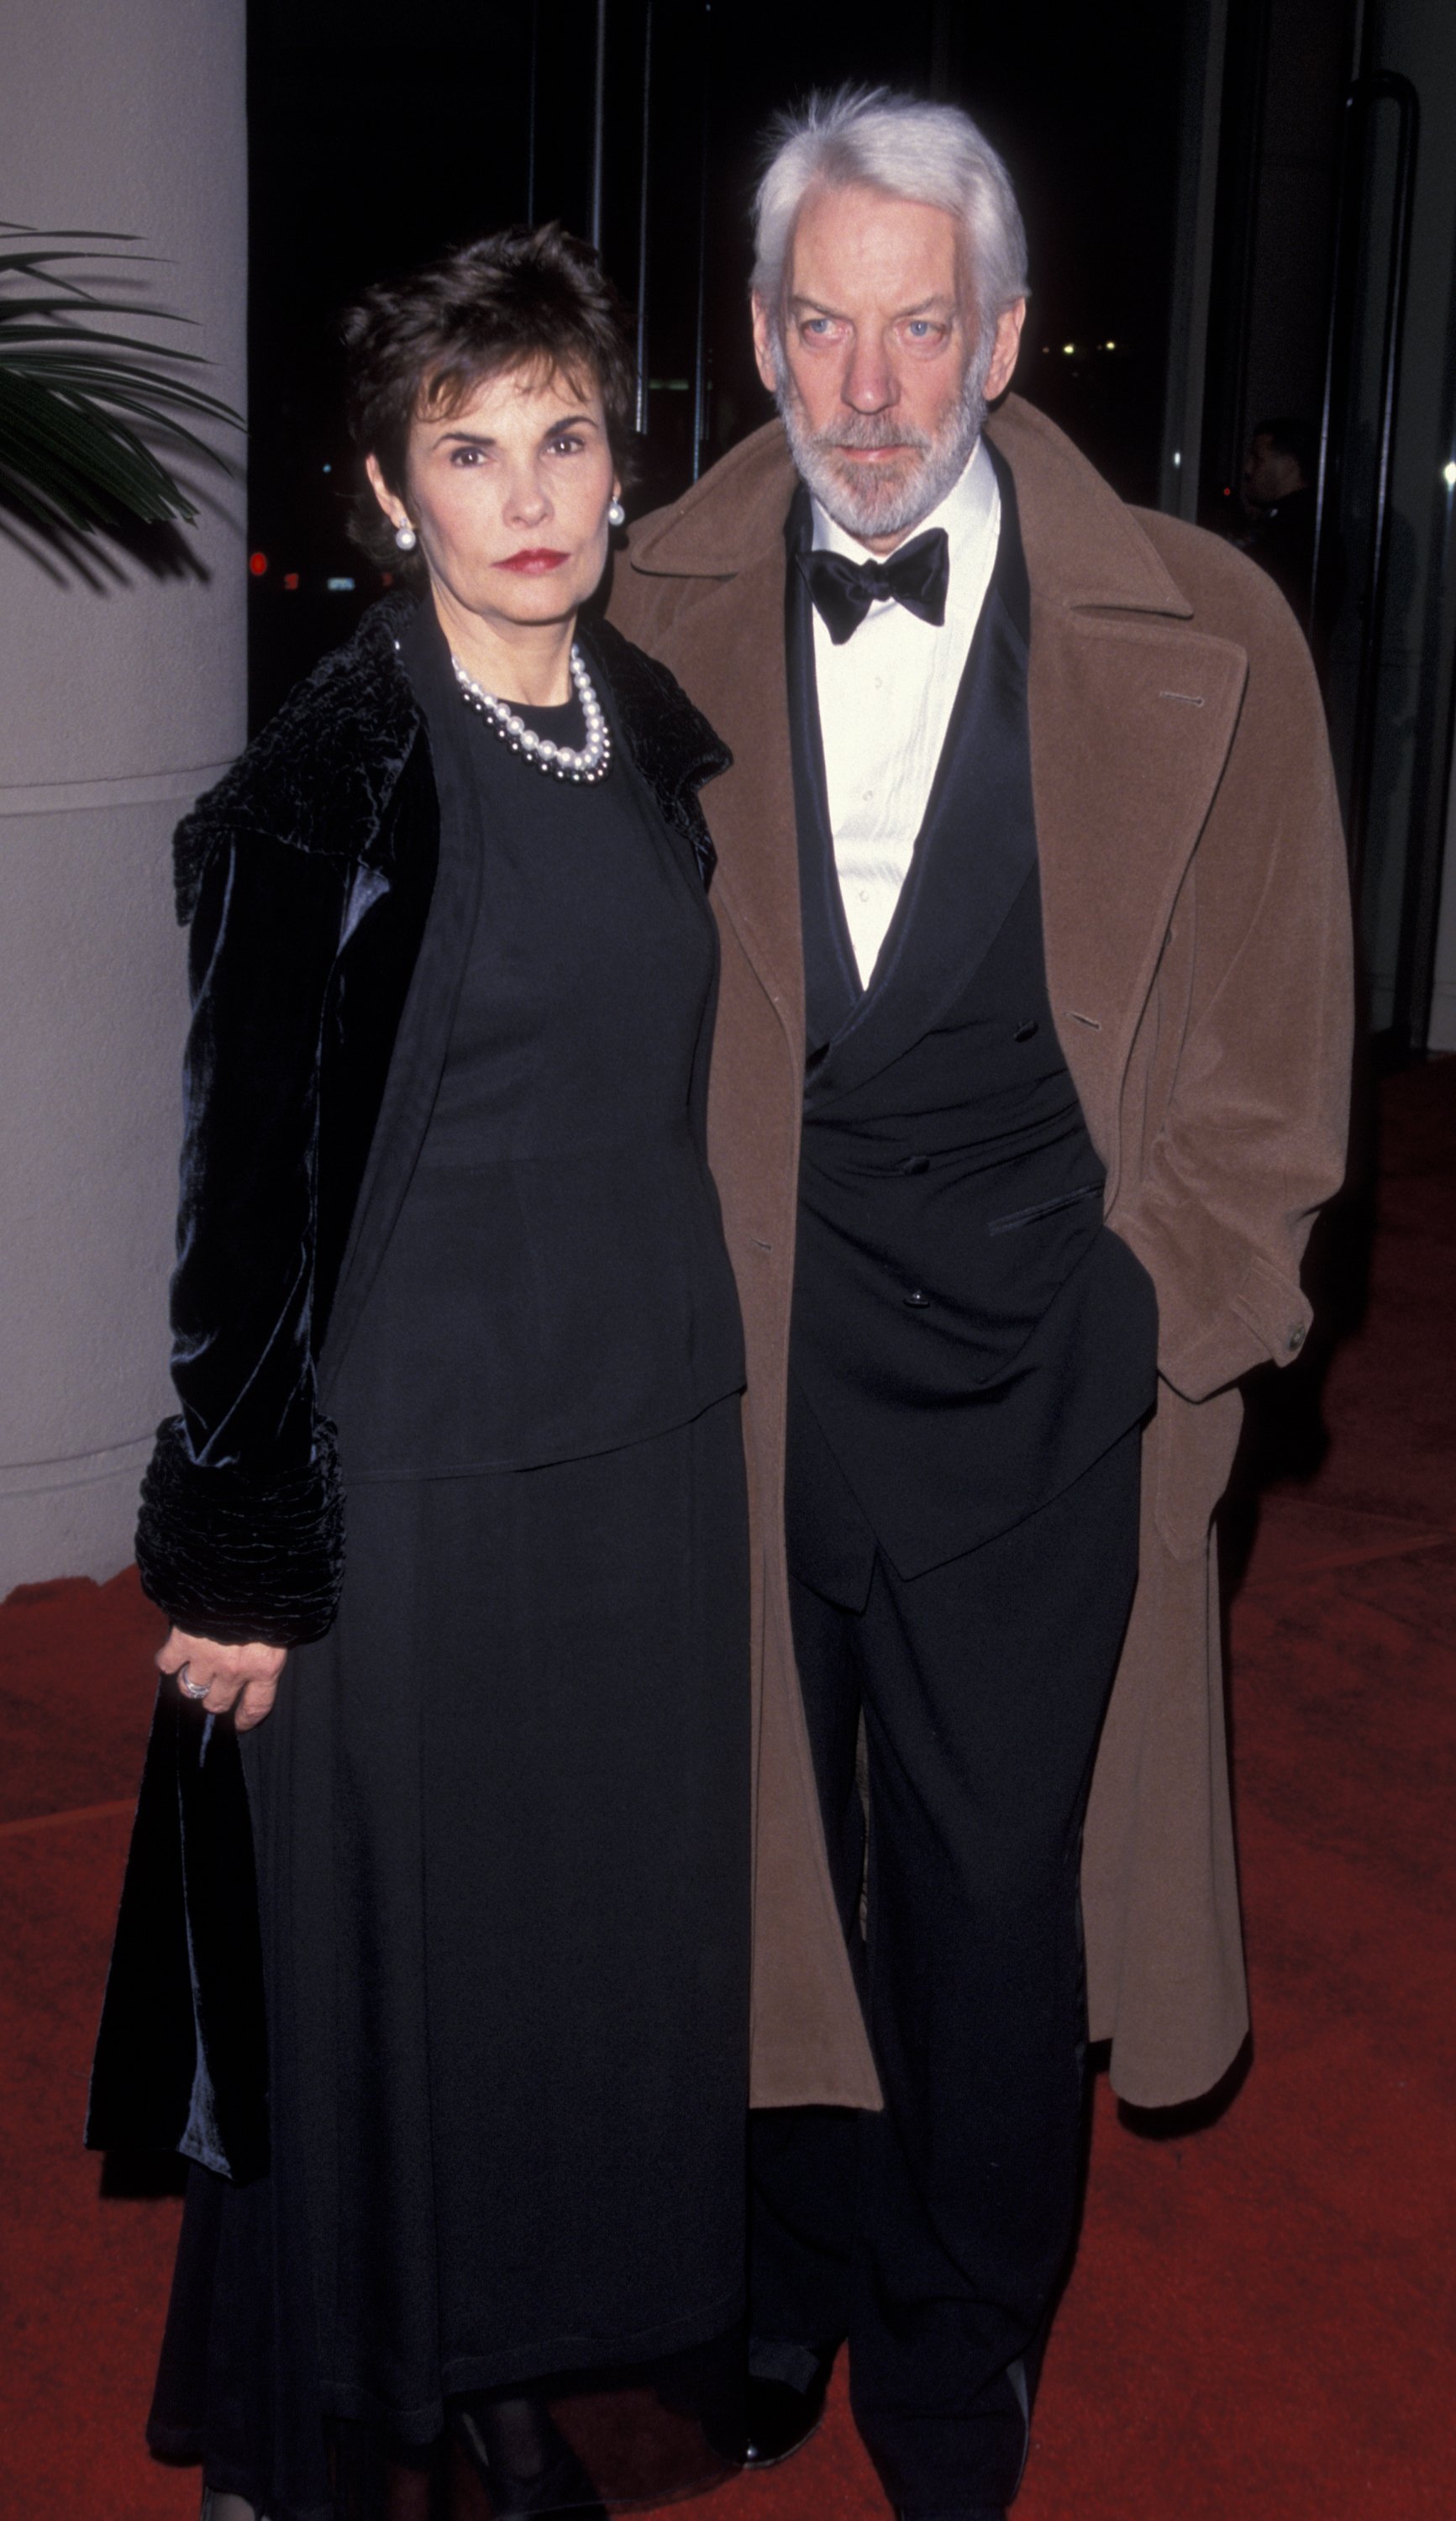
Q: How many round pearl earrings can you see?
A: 2